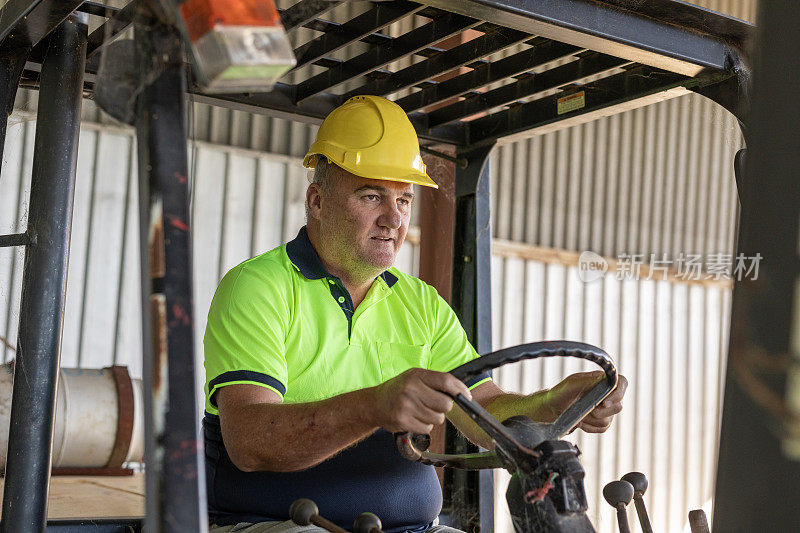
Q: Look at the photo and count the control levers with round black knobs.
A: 4